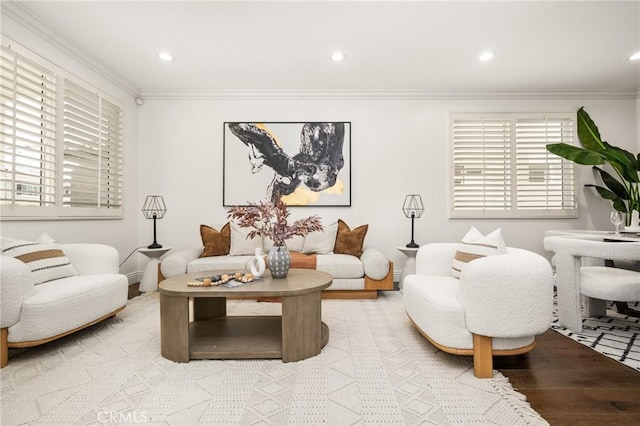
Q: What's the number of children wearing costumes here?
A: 0